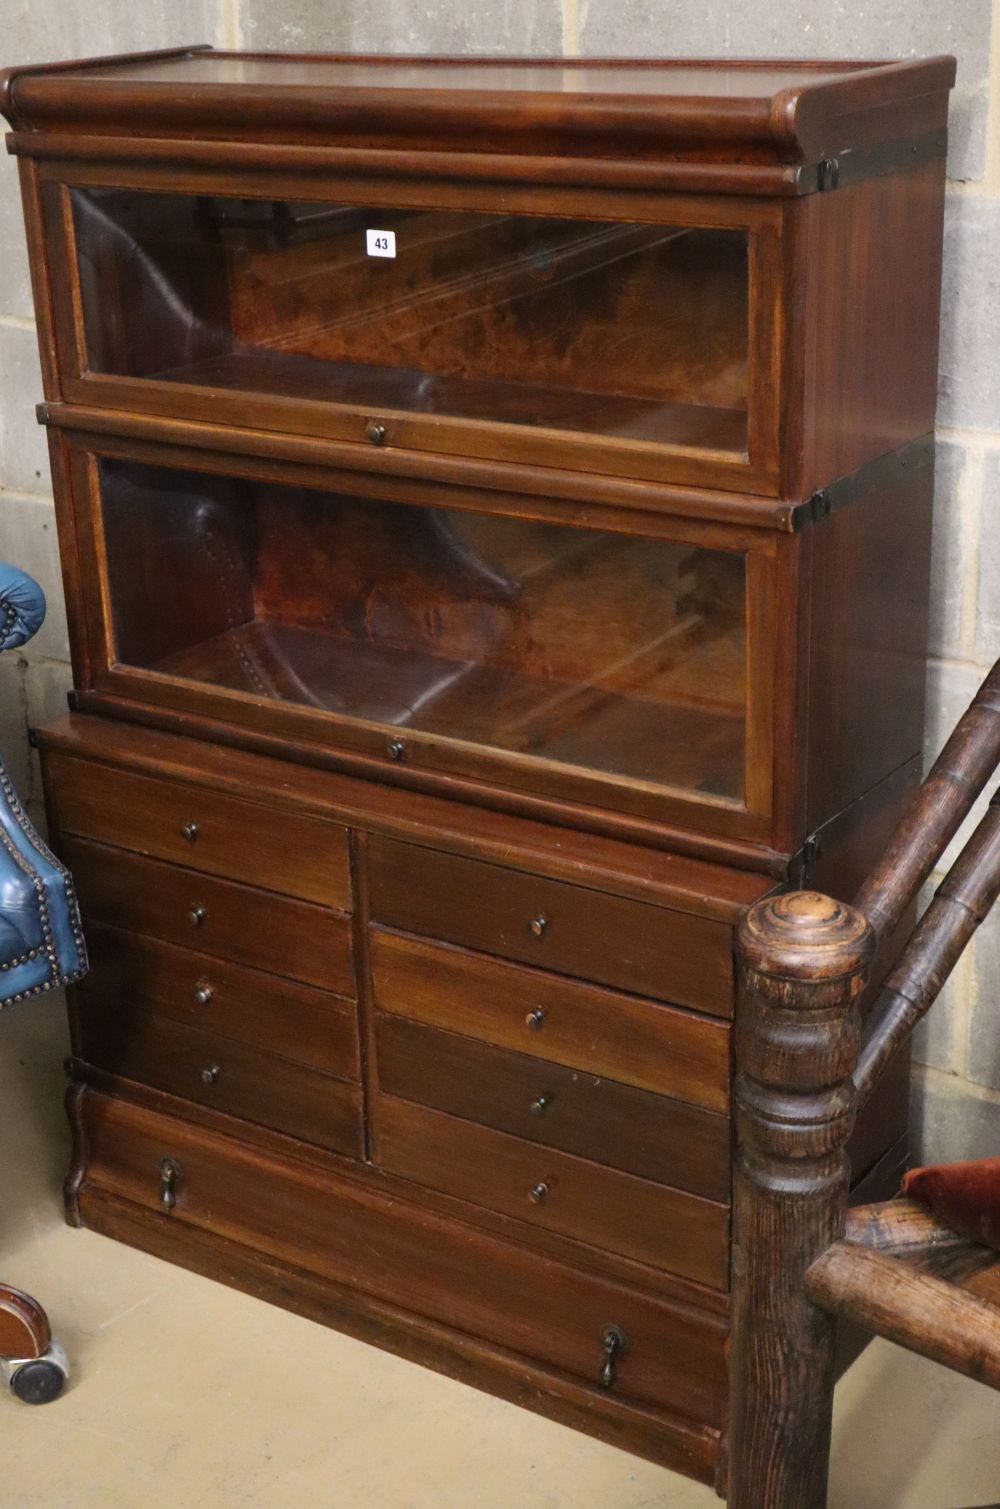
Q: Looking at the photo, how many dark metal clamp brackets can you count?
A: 3